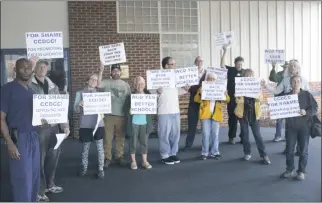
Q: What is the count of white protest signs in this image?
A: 13